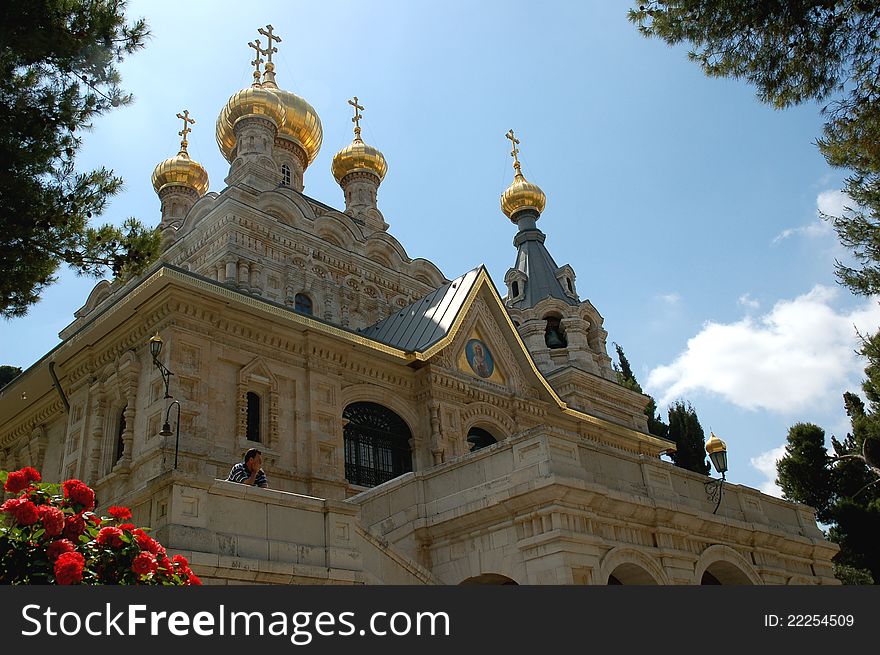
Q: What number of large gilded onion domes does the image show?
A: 5